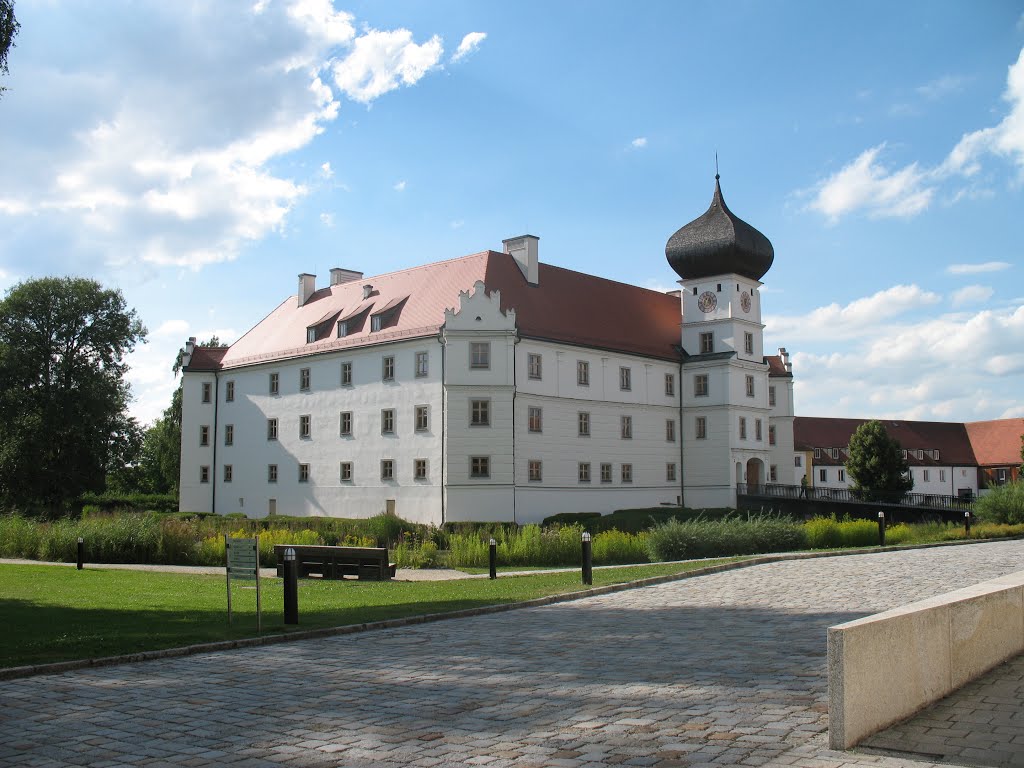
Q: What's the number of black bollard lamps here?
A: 6